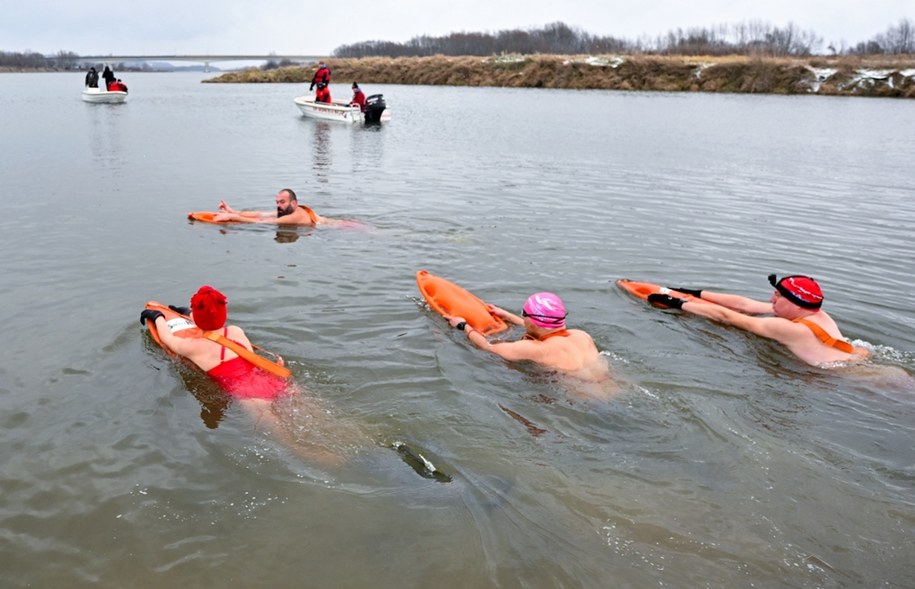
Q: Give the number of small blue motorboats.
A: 0